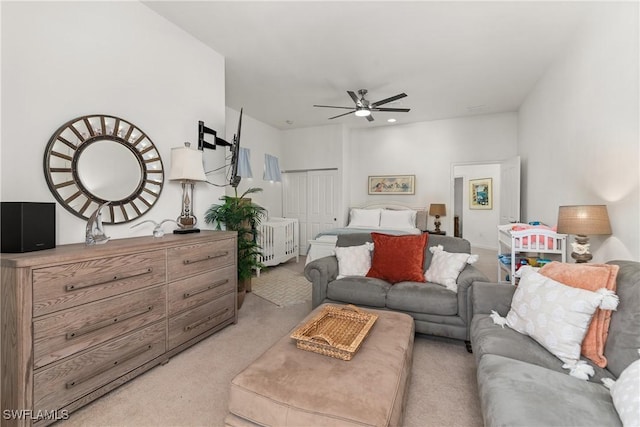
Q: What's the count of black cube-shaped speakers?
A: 1